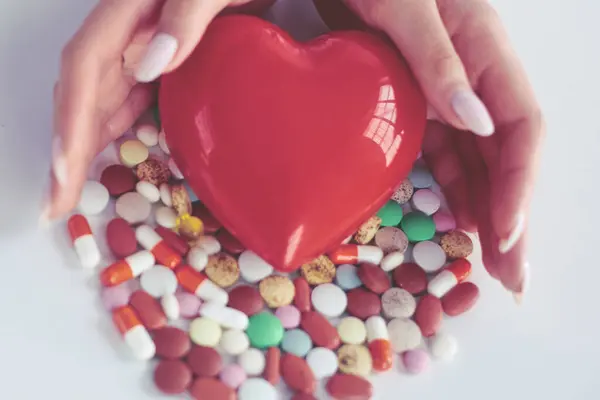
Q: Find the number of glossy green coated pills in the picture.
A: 3